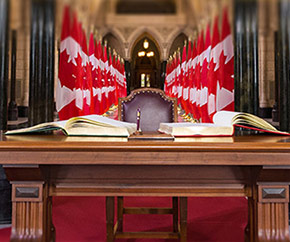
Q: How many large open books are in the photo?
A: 2